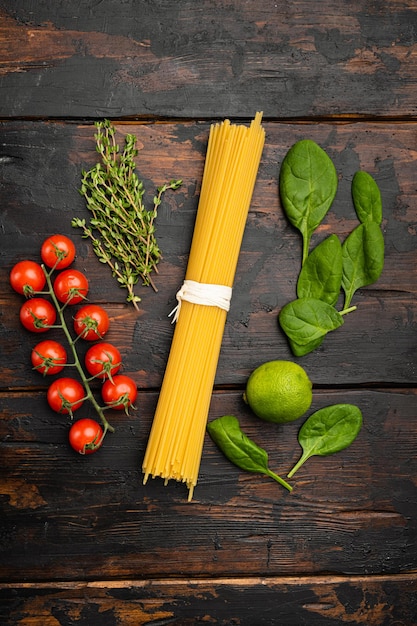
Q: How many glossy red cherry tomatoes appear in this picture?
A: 10